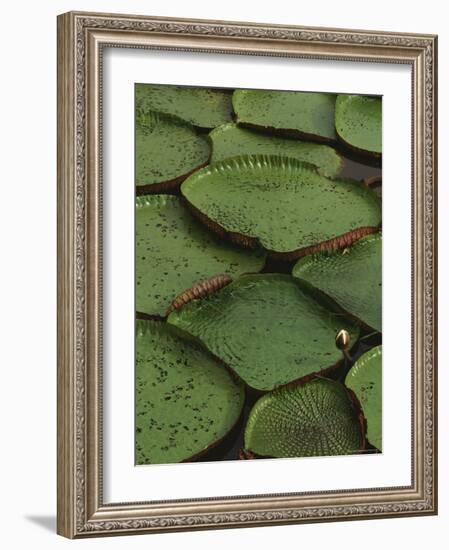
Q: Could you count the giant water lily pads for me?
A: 12